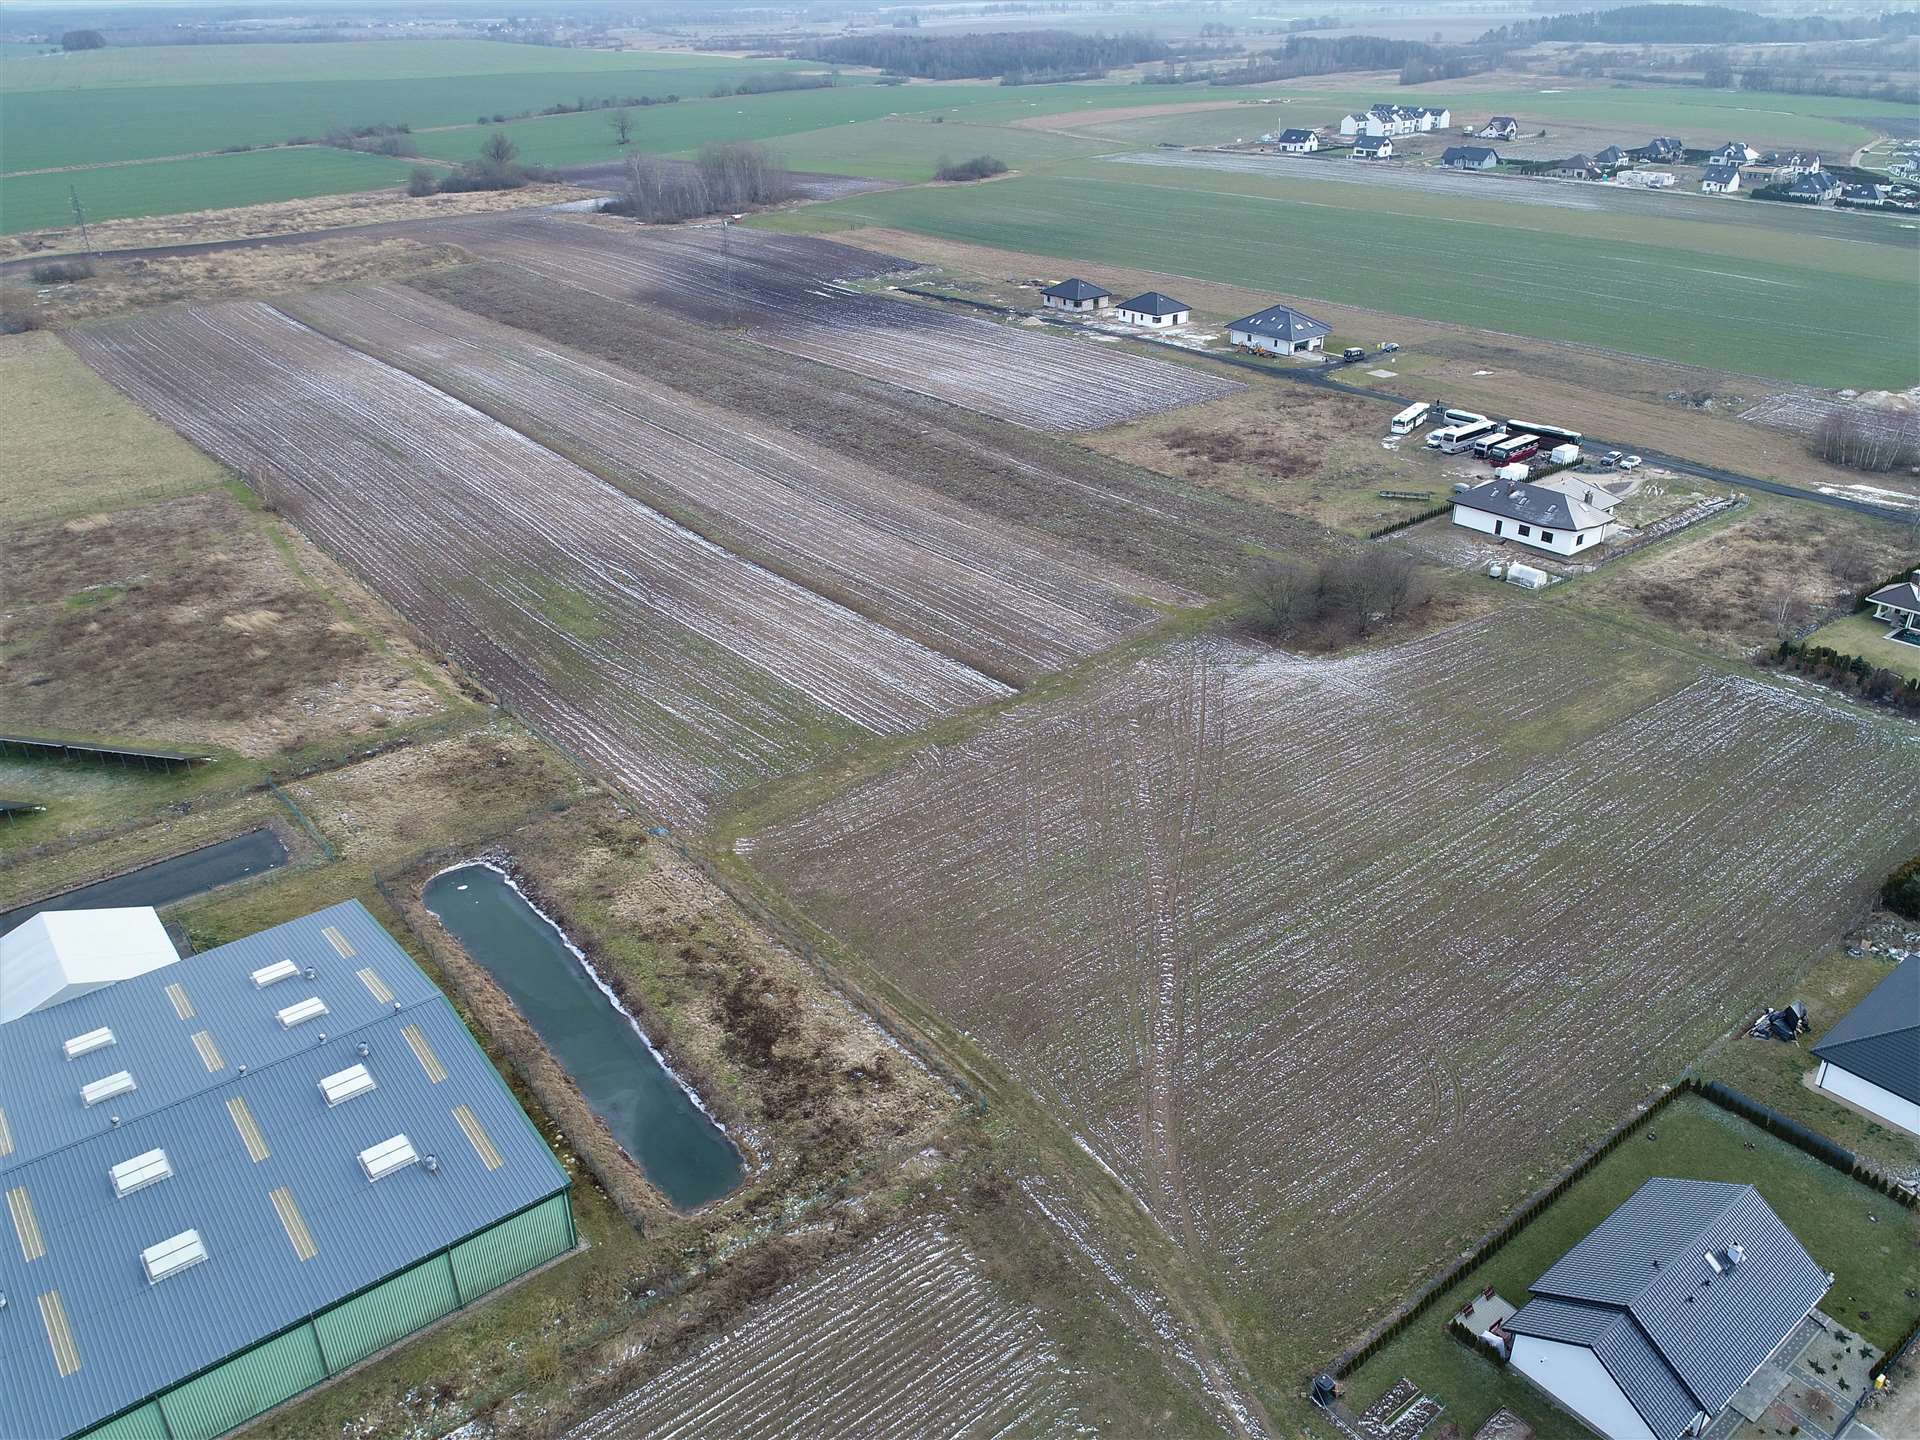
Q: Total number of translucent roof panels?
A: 11